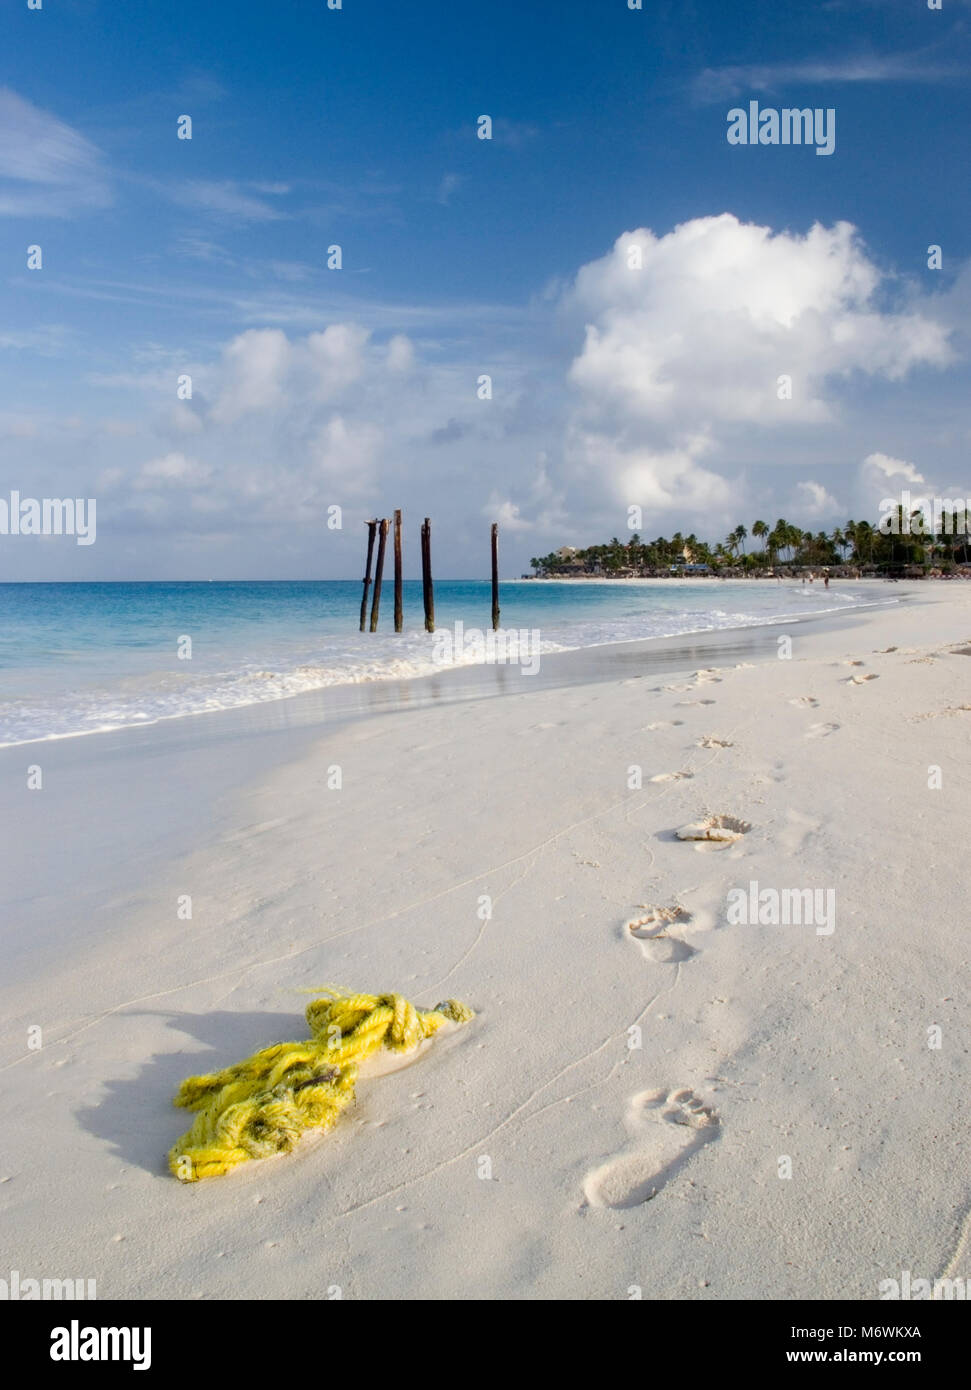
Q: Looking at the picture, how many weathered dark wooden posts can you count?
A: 5